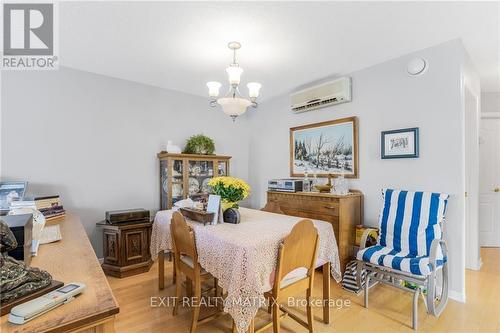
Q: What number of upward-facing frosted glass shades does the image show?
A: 3